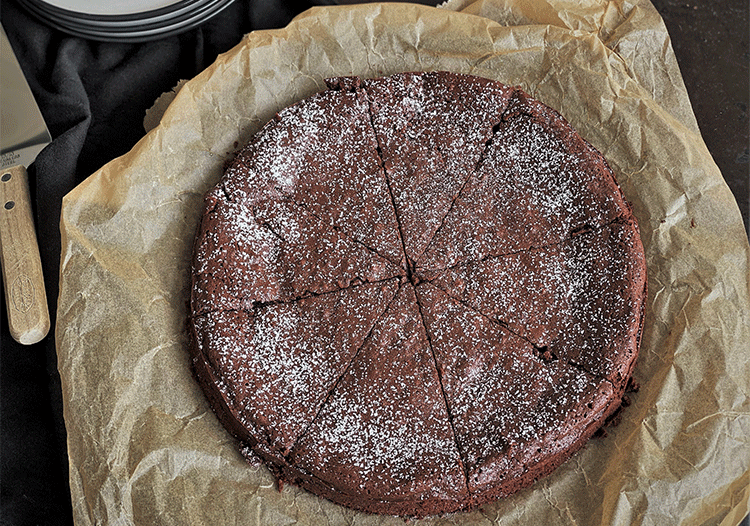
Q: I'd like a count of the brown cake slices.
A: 8